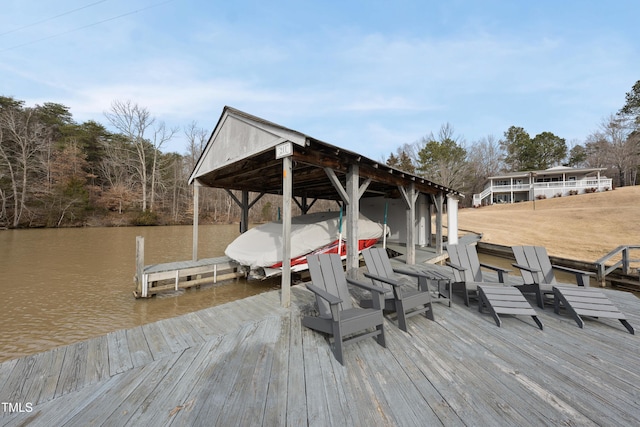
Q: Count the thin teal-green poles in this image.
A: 3